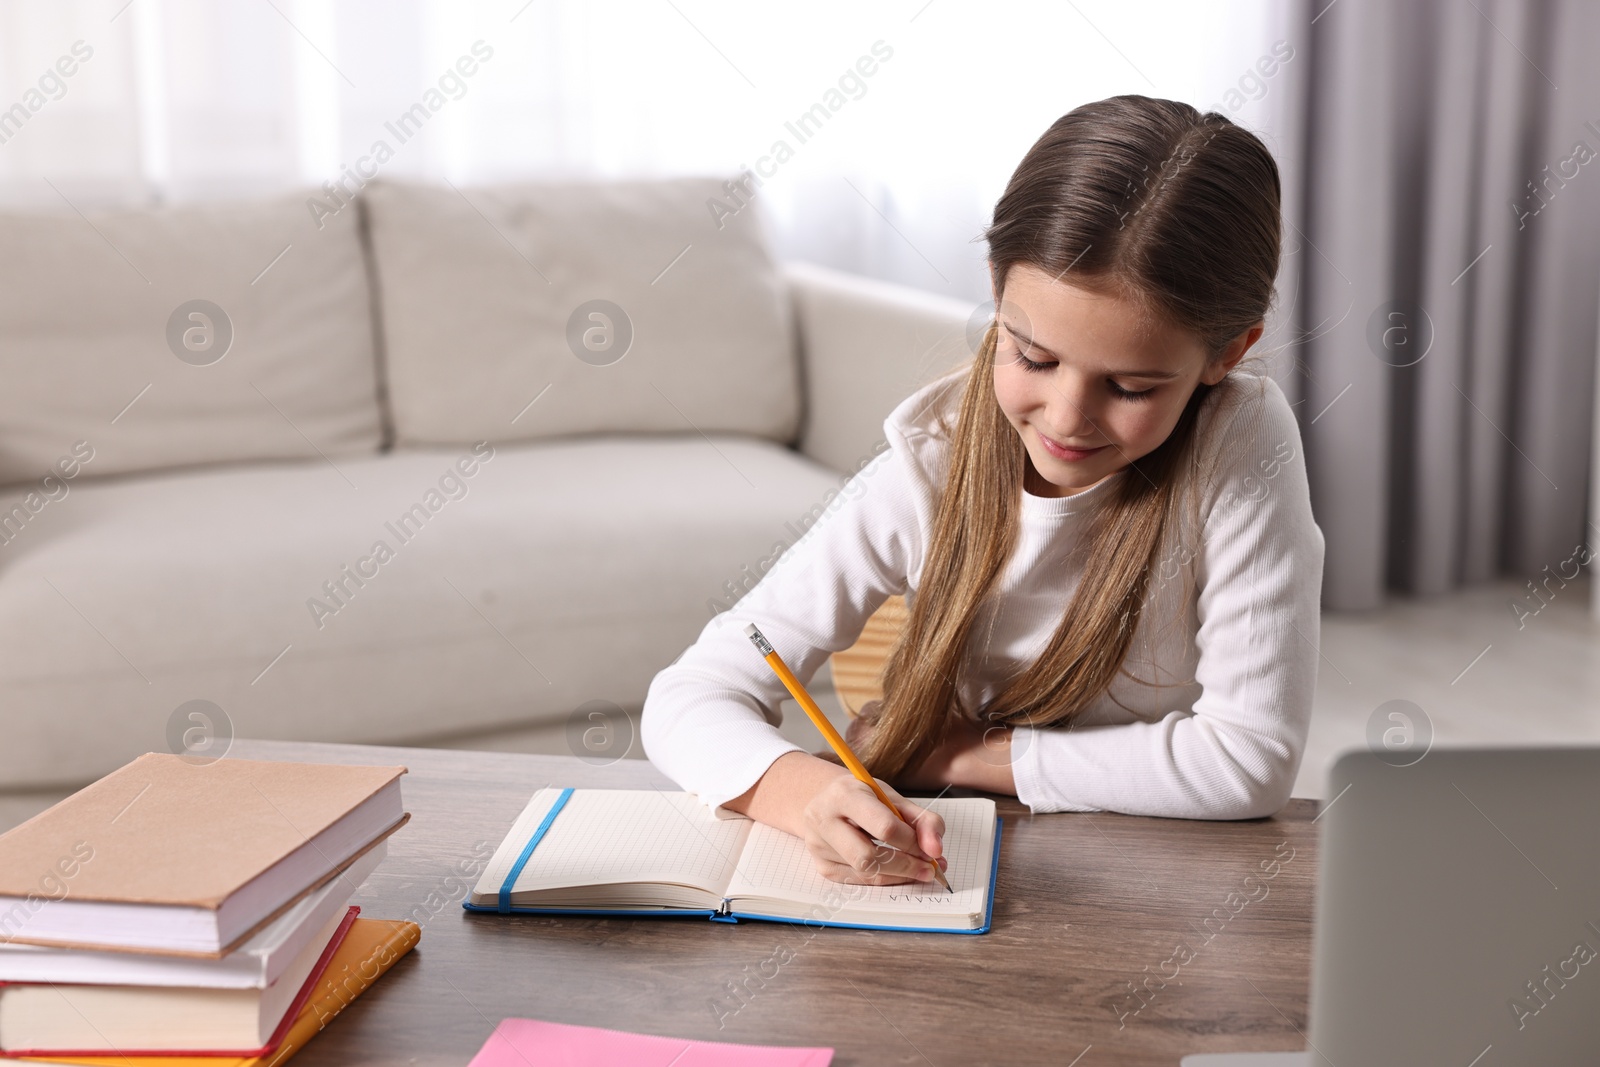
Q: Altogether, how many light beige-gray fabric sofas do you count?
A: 1